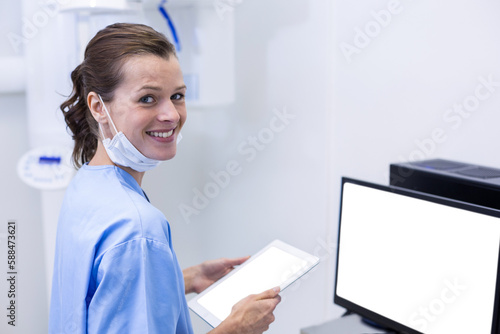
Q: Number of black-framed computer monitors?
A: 1